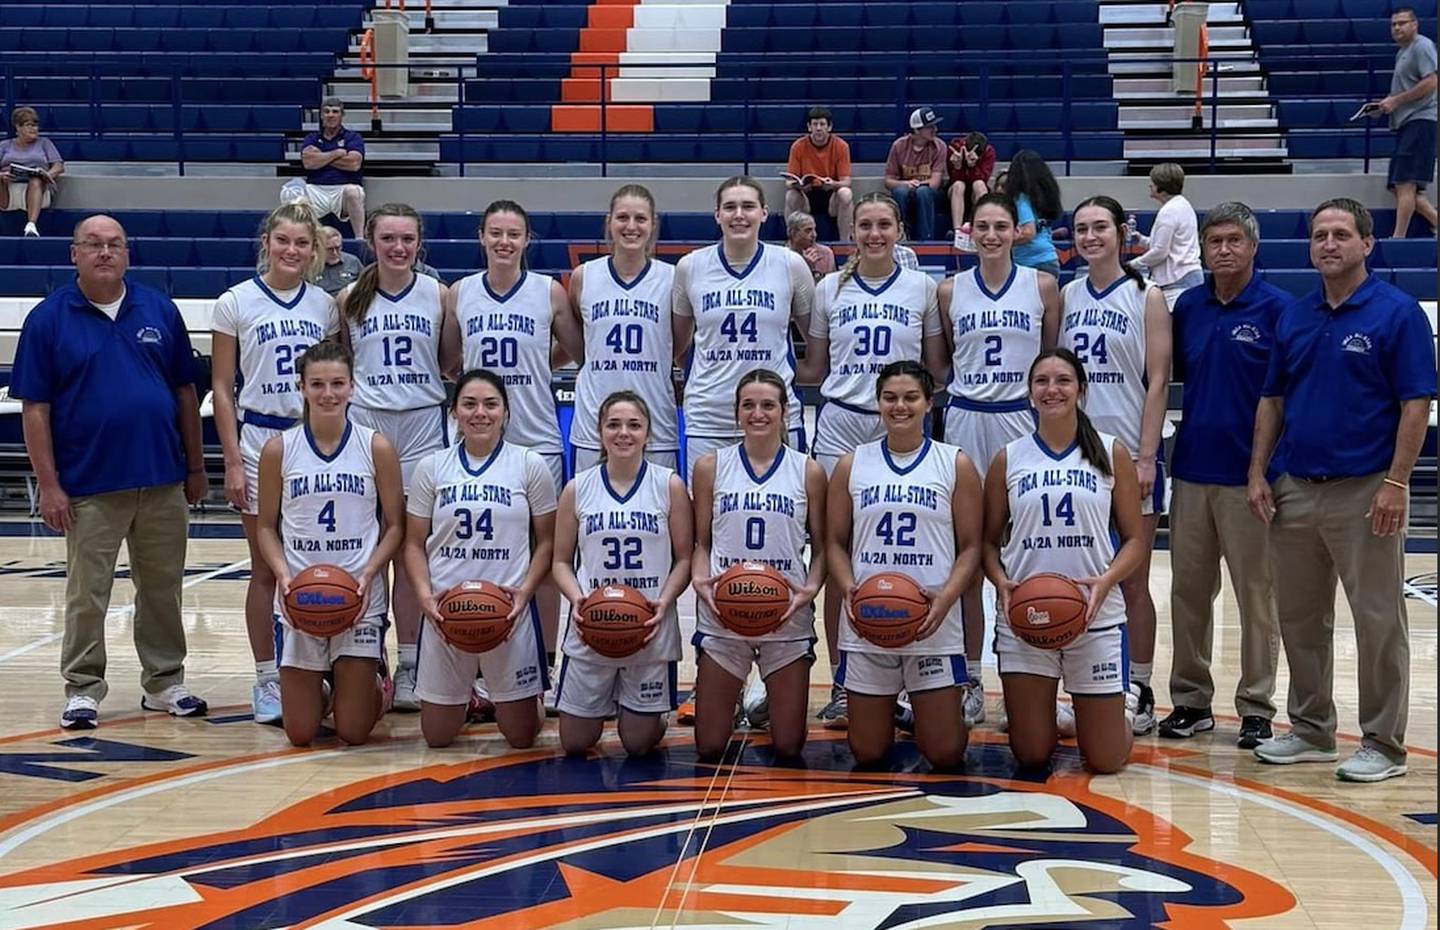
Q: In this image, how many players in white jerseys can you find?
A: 14